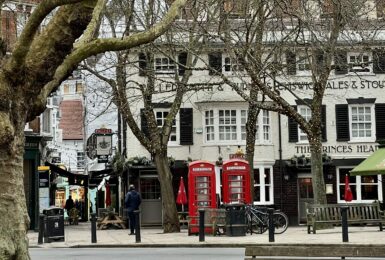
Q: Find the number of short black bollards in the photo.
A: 6